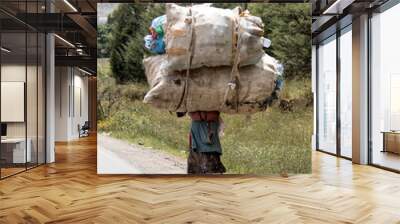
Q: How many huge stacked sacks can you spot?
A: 2